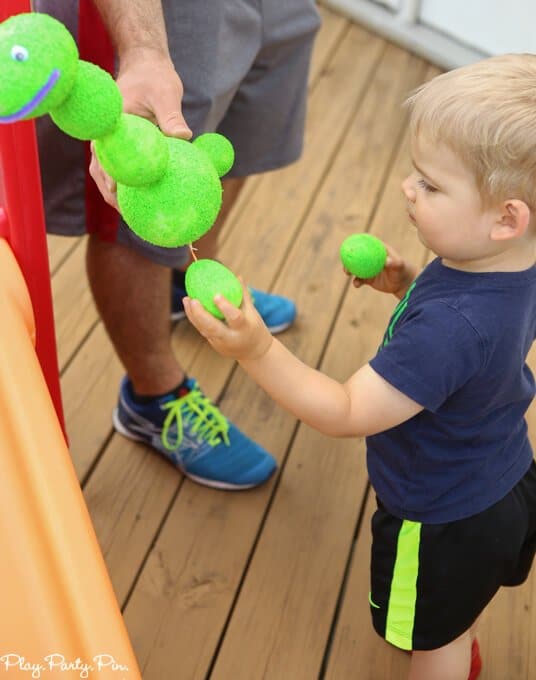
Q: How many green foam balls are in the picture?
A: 7